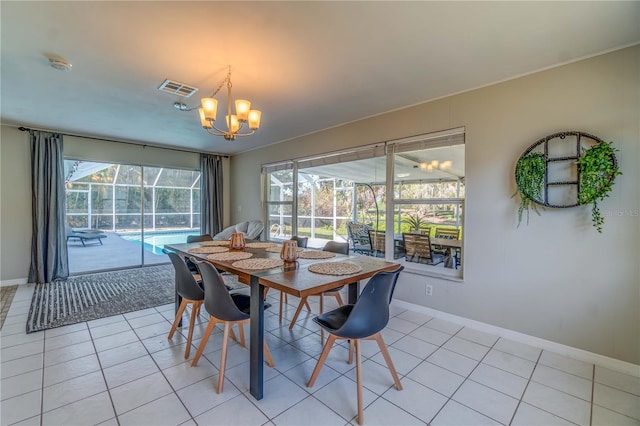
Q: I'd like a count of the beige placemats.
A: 8